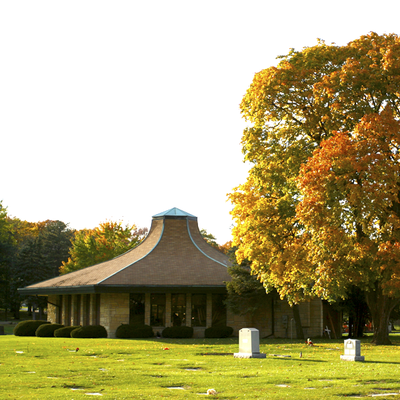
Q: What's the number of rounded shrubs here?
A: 7